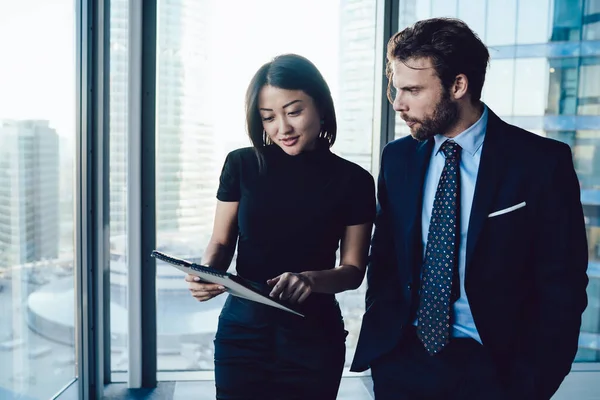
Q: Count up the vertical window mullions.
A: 3